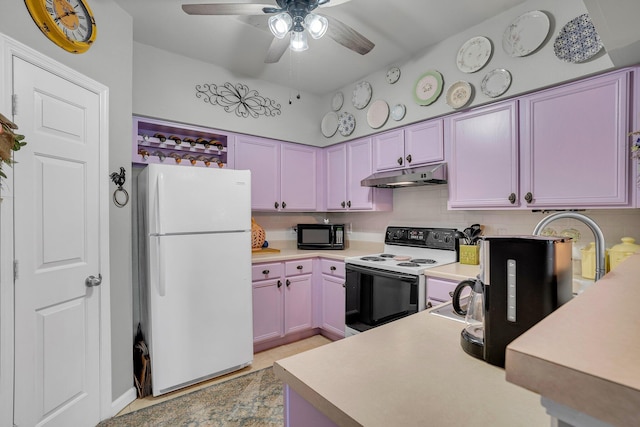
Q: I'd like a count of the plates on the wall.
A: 13